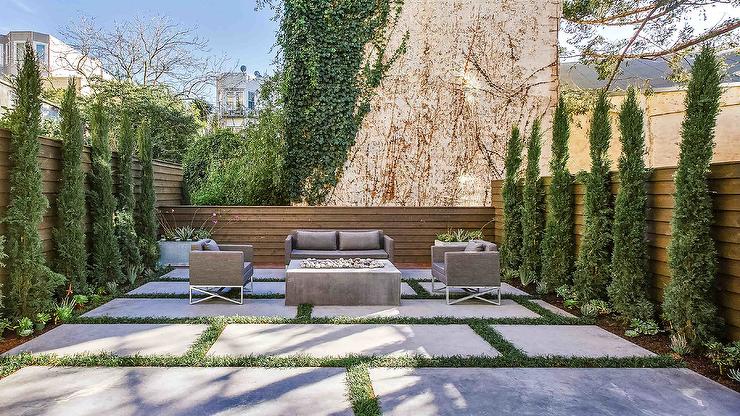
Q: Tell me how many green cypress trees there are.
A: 11